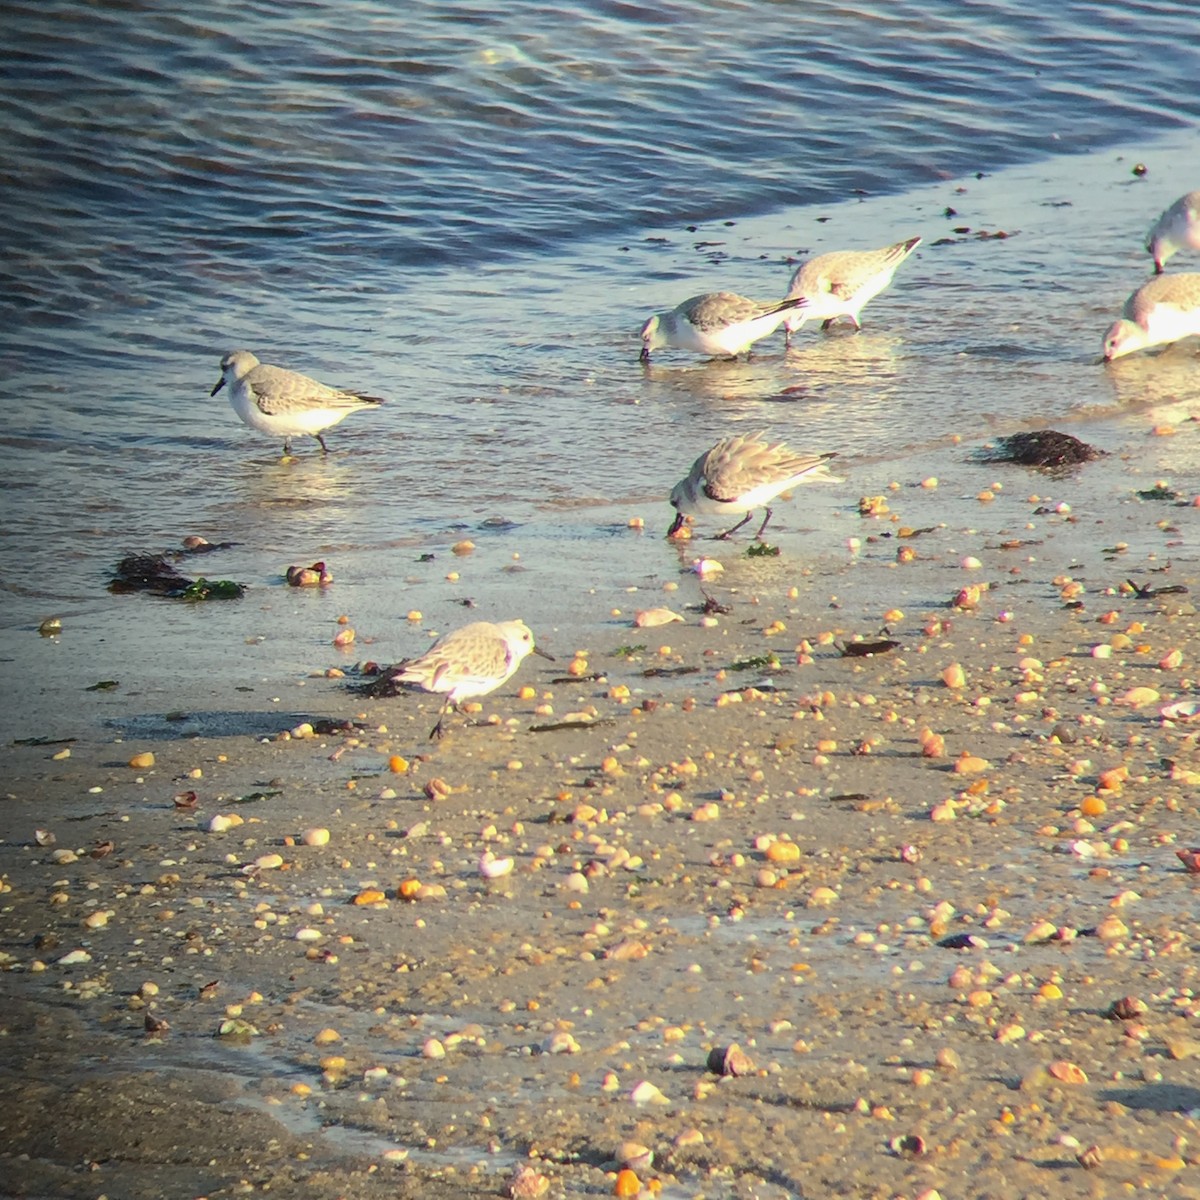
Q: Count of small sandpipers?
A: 7